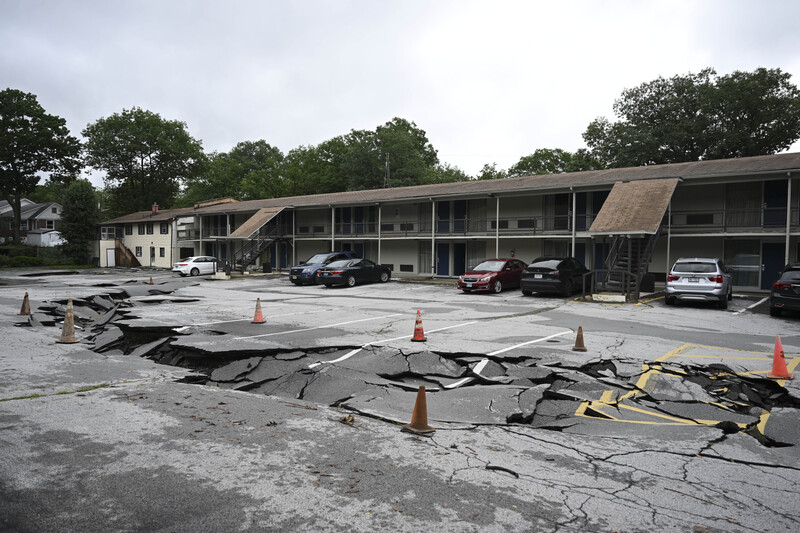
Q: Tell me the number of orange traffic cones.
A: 8